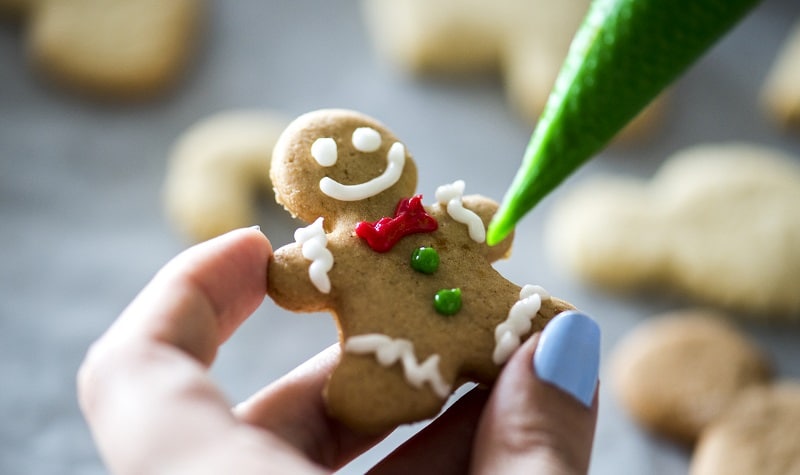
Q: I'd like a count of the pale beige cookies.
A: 5